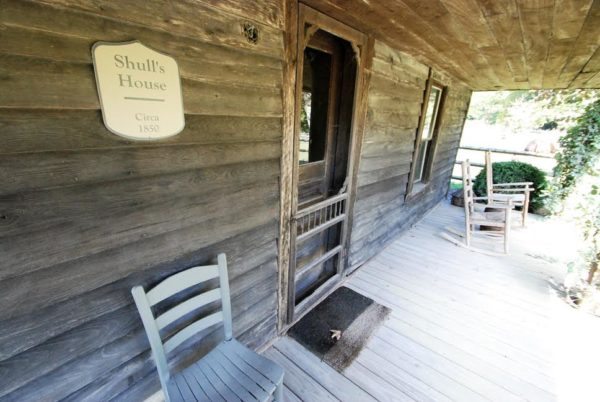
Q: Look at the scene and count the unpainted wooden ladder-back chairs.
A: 2